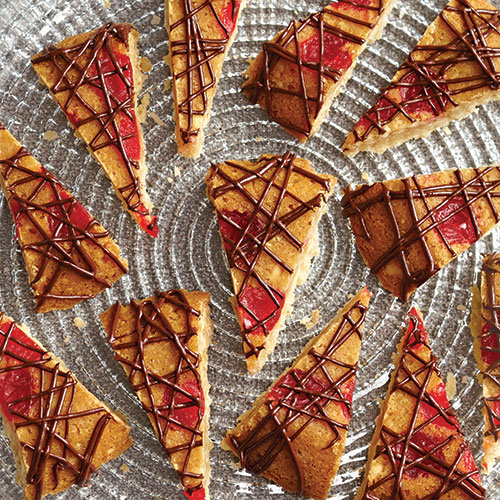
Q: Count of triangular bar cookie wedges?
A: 12